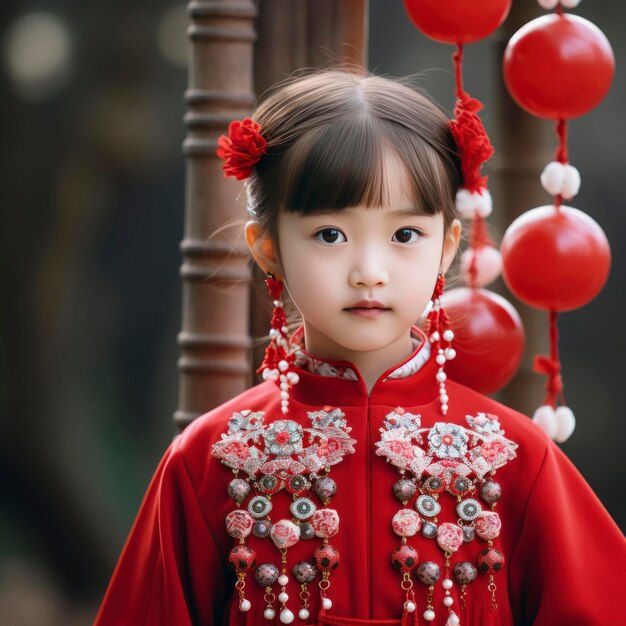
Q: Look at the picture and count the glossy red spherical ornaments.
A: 4